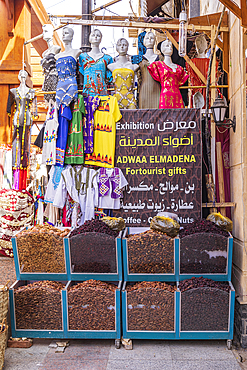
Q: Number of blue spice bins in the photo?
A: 8